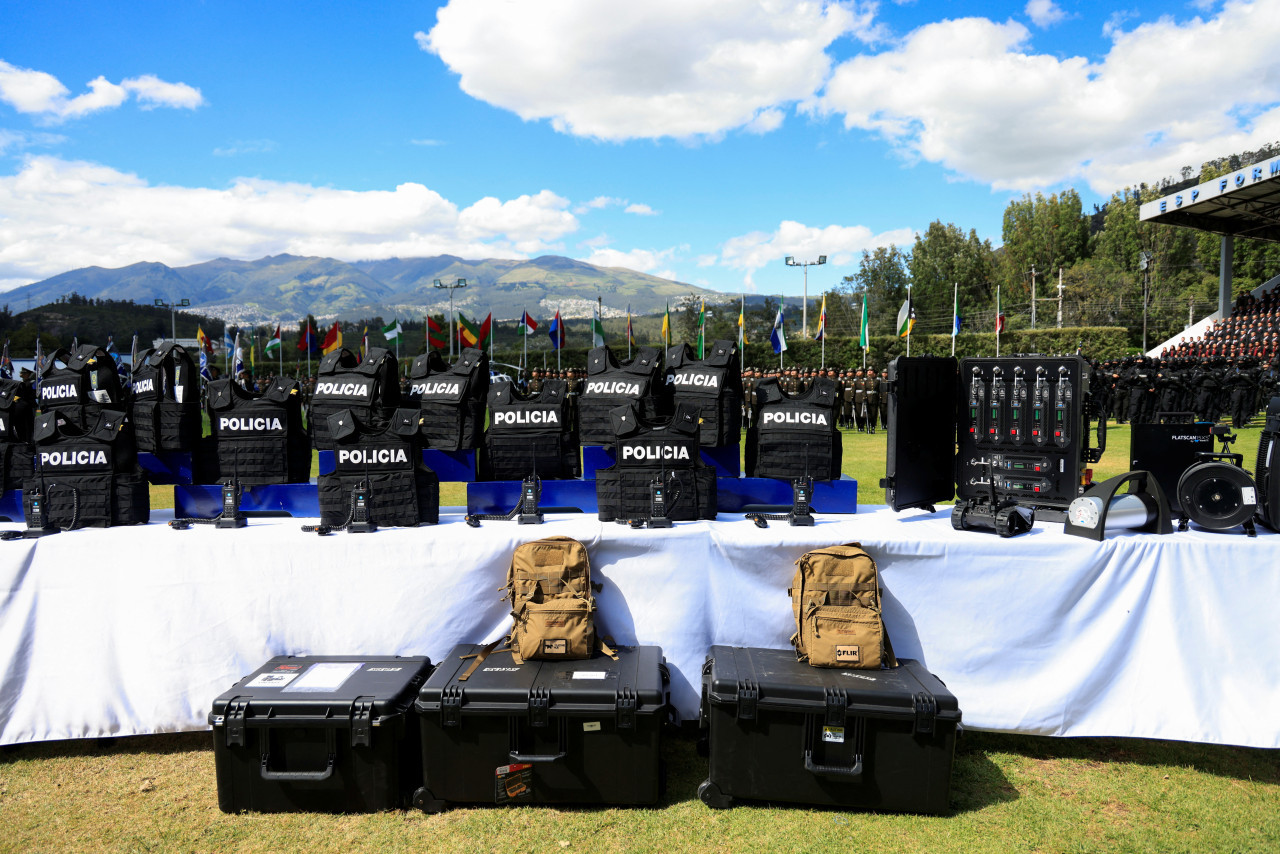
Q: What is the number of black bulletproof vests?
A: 13